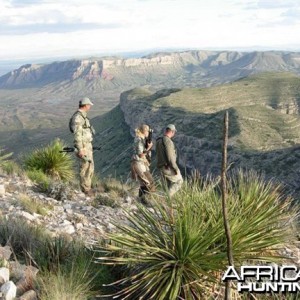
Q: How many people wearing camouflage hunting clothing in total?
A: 3